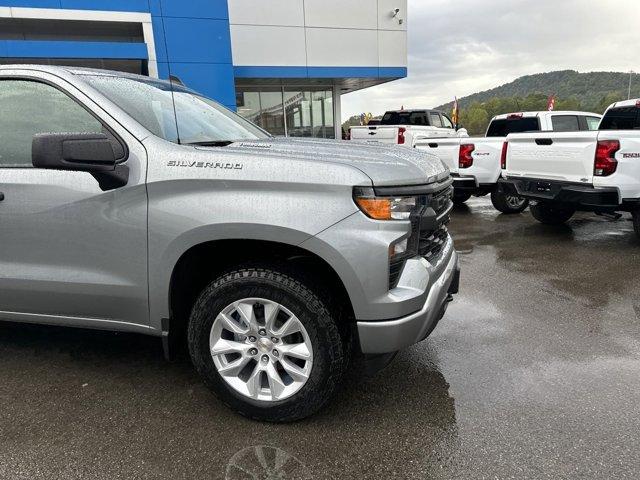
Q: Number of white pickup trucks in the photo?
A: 3